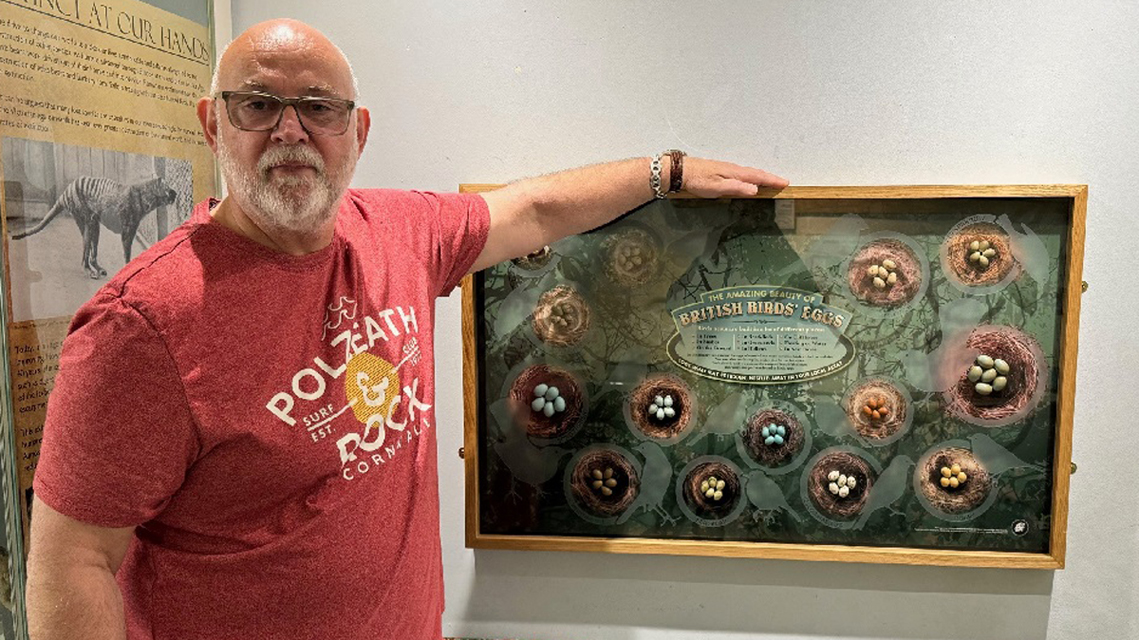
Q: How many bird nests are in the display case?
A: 14